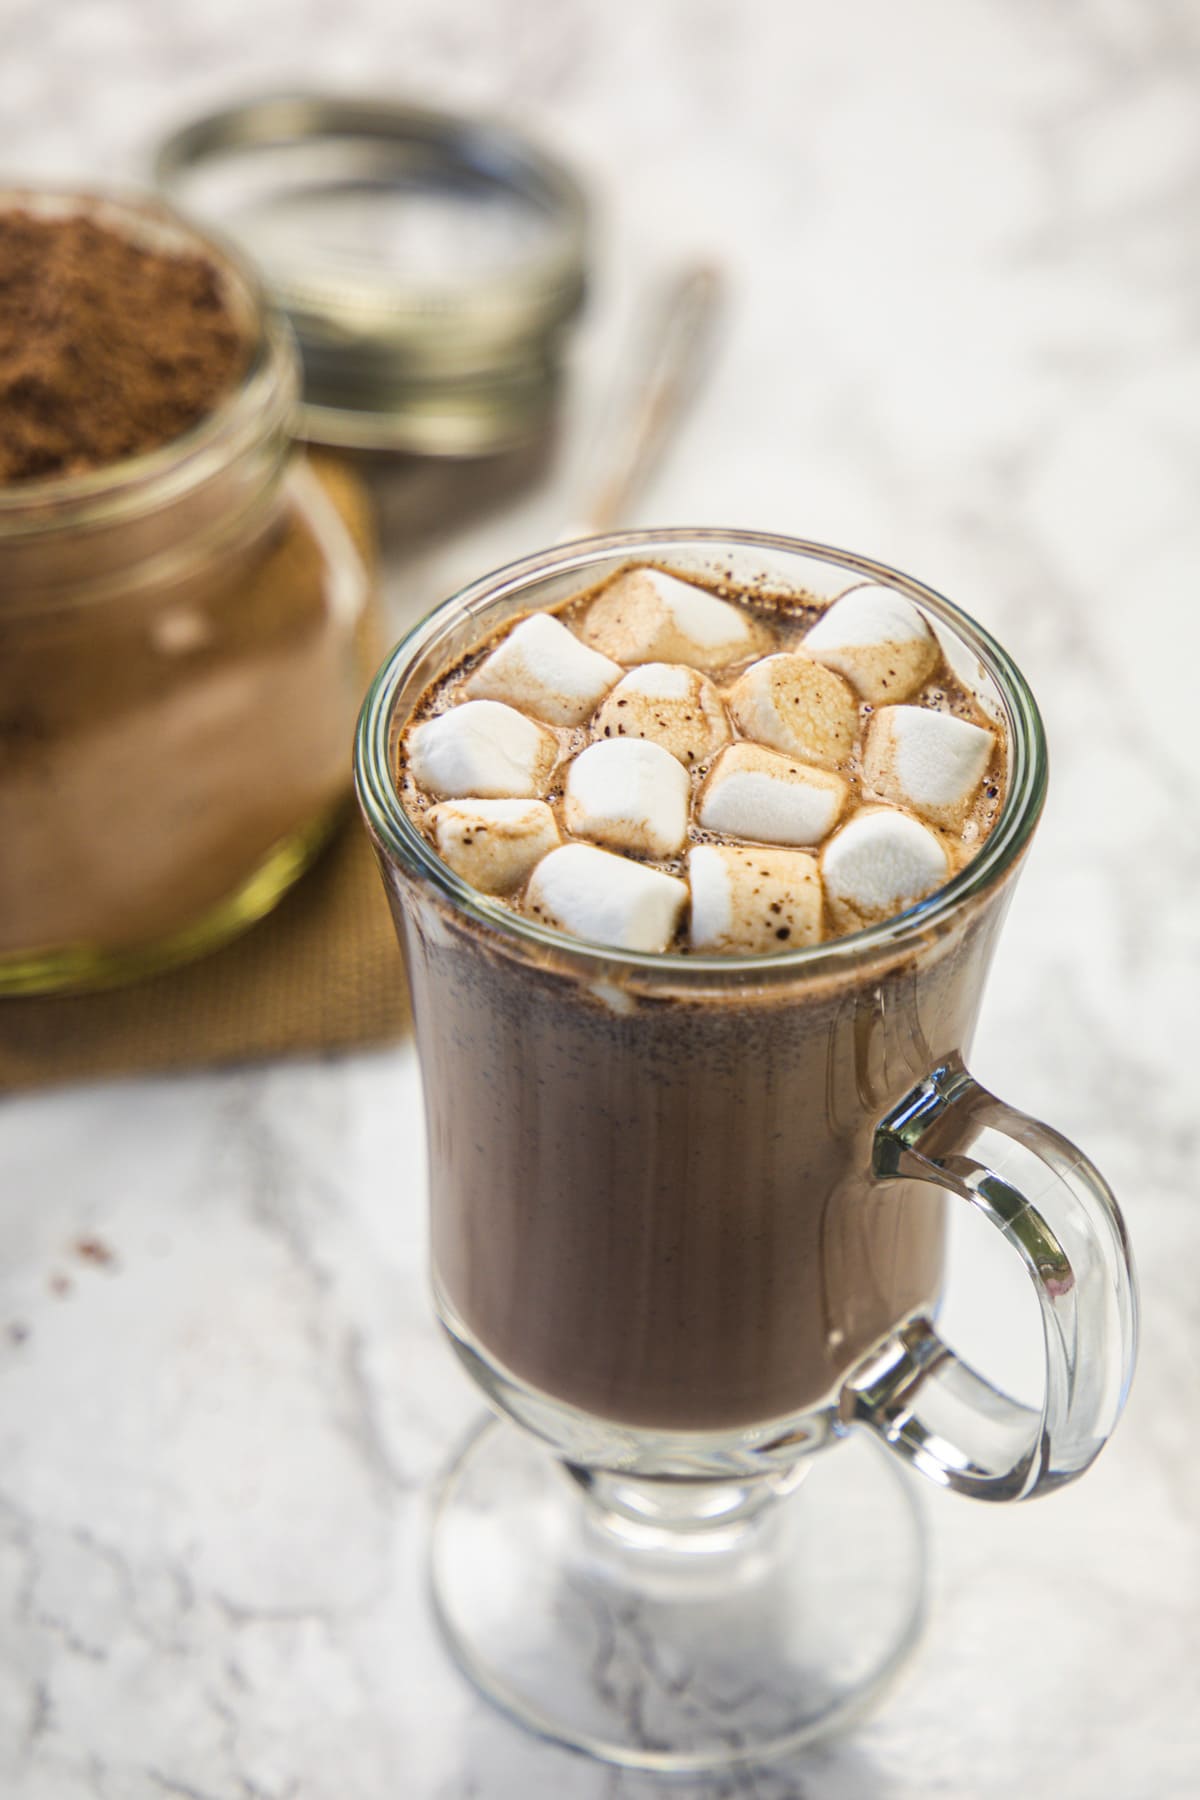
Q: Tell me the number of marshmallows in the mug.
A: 13